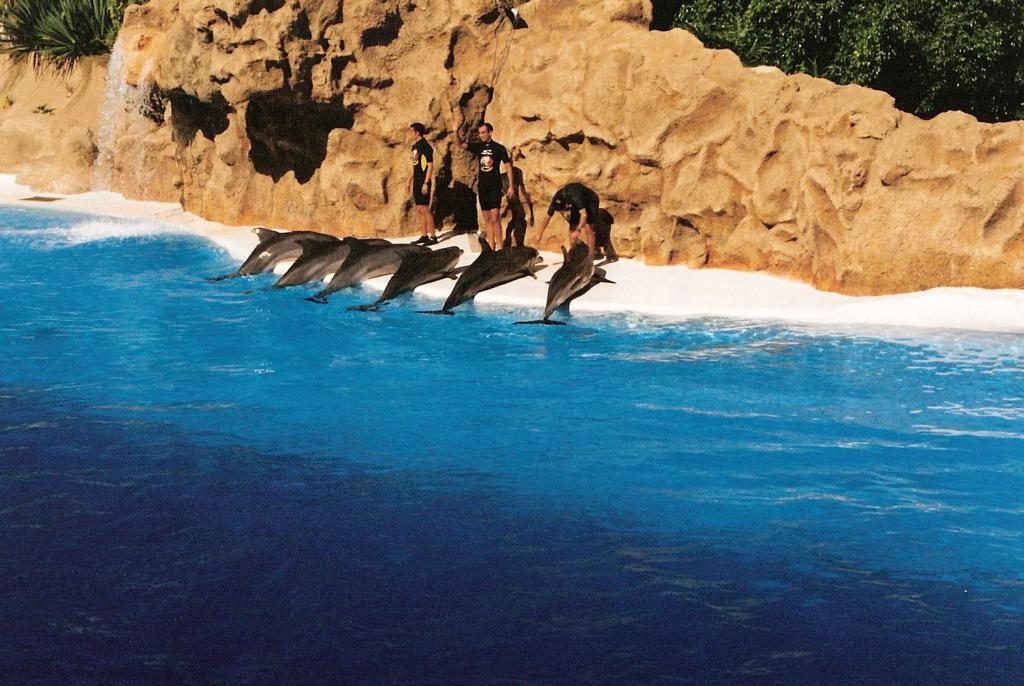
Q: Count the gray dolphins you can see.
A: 6